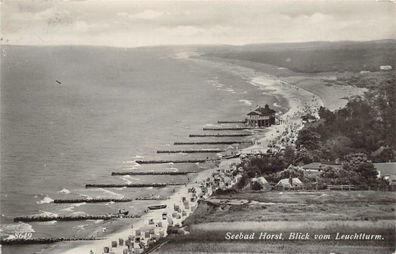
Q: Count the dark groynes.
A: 11